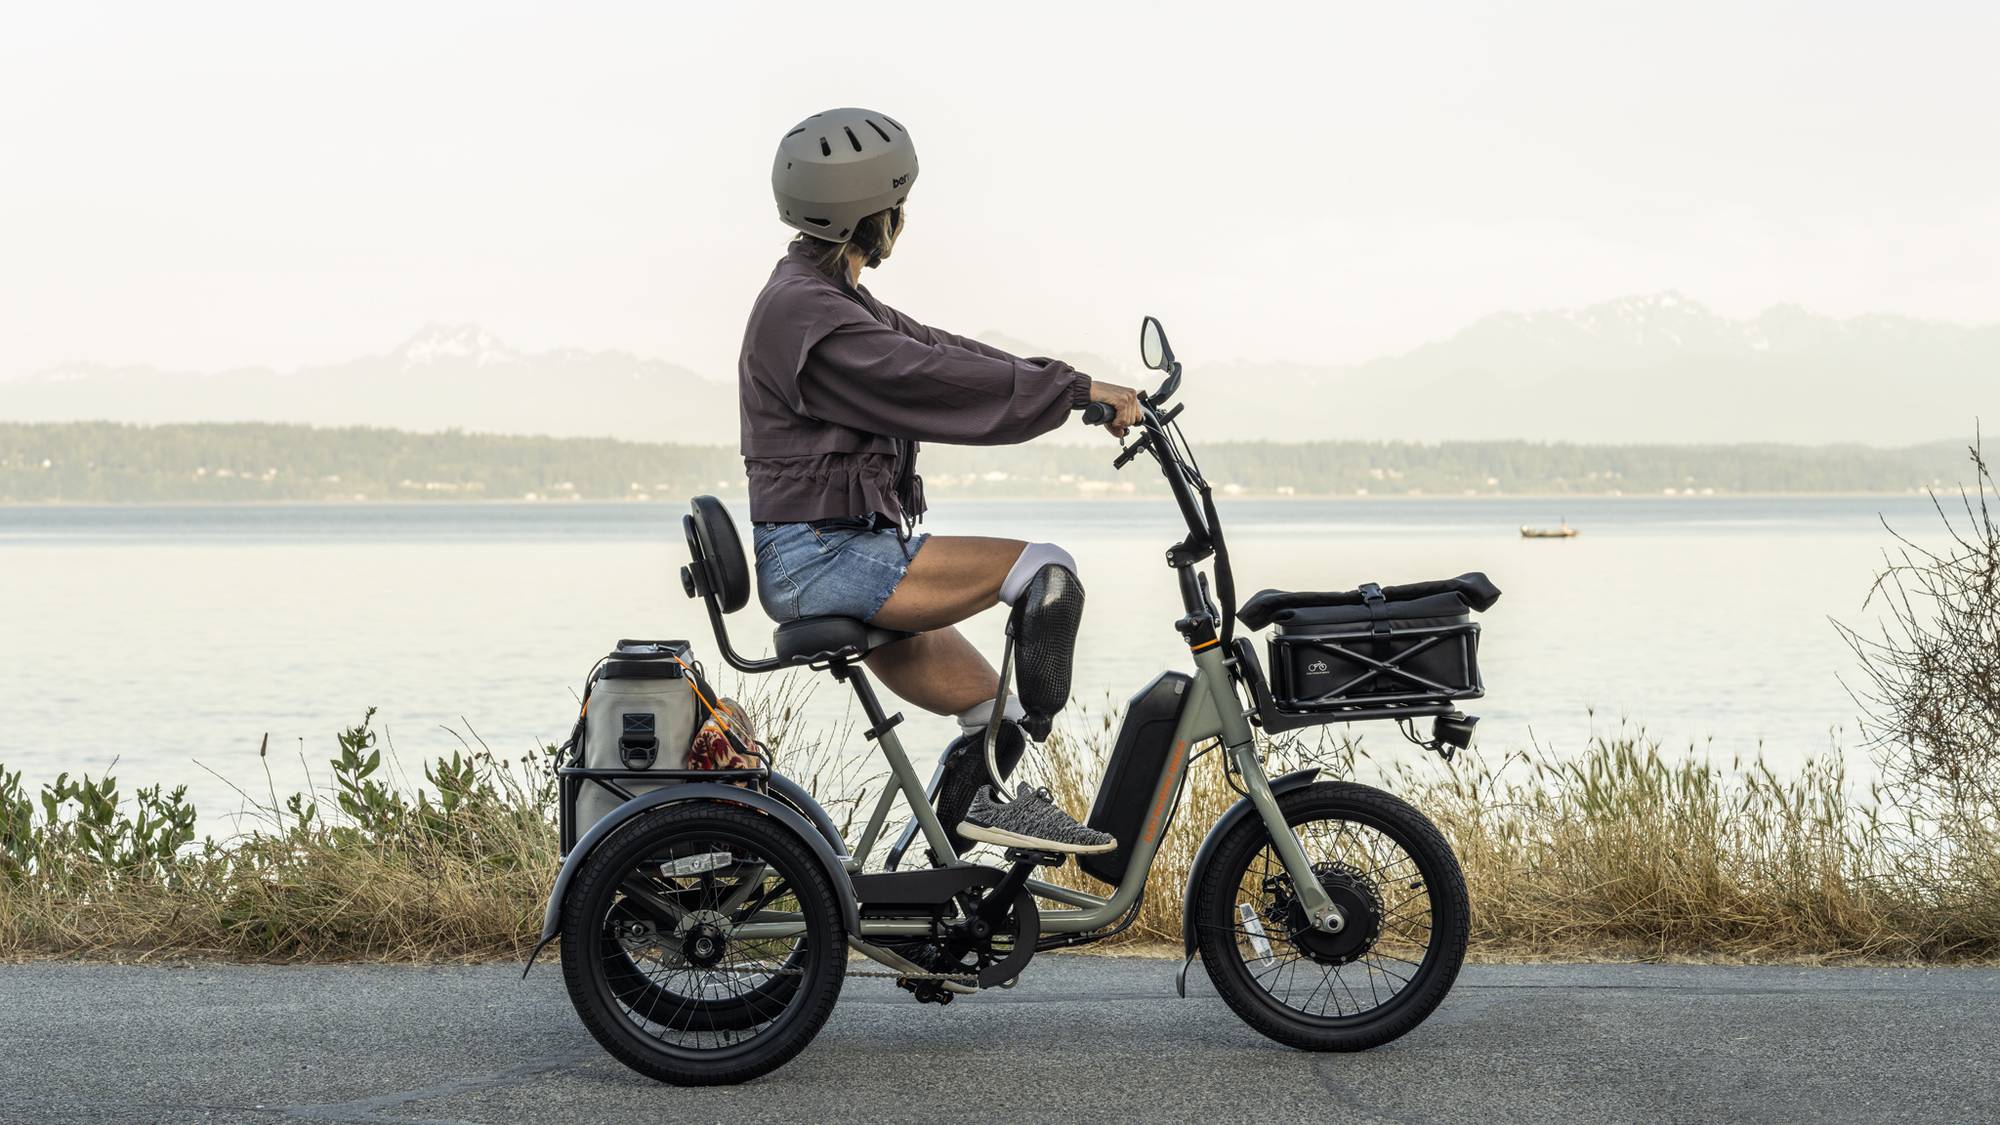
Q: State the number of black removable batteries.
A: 1